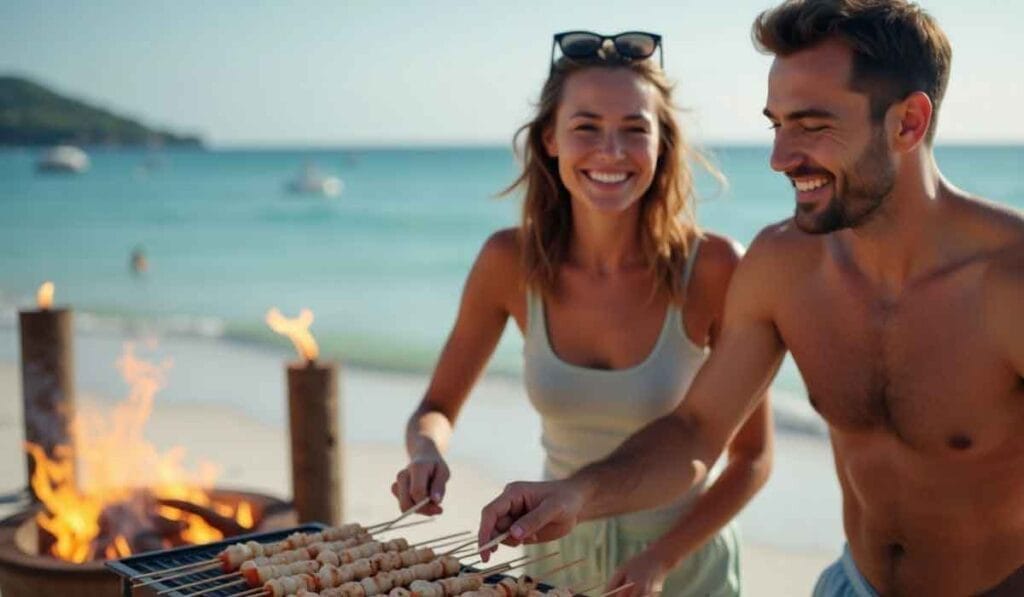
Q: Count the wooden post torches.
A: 2